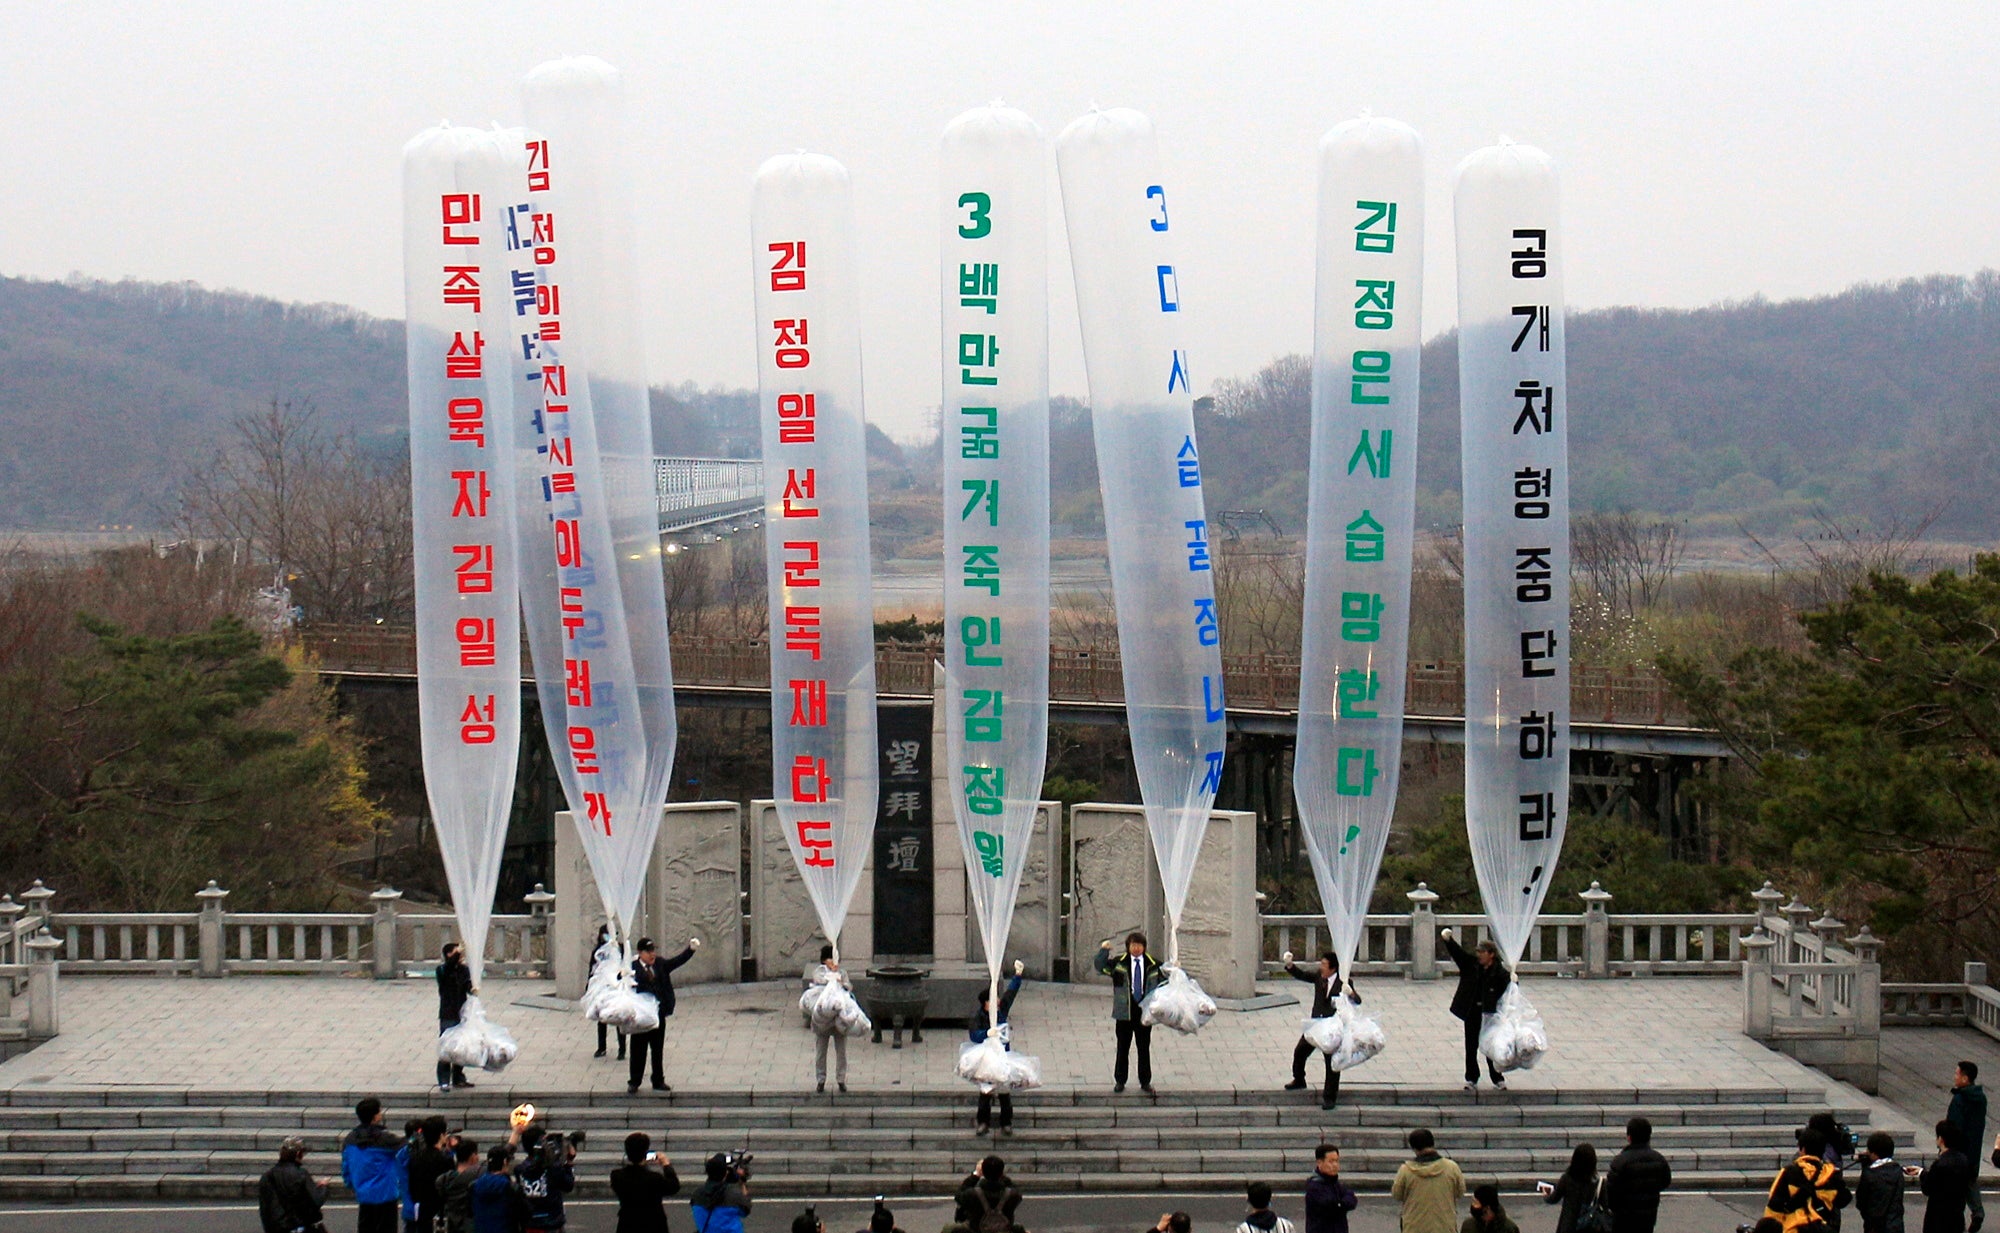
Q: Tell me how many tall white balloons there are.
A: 8